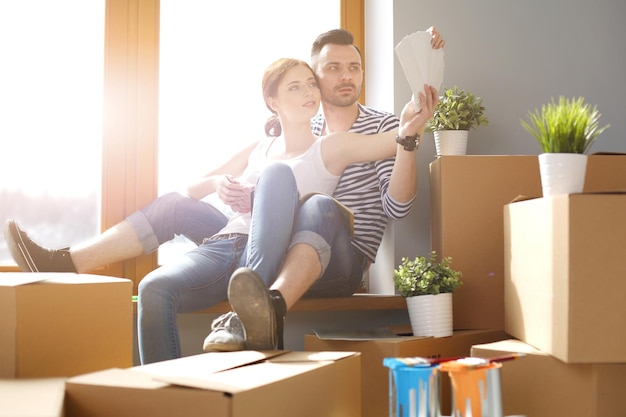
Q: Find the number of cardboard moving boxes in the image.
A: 7